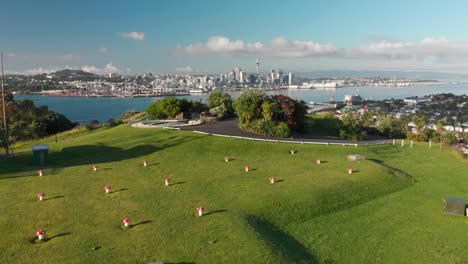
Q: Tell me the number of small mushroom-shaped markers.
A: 15